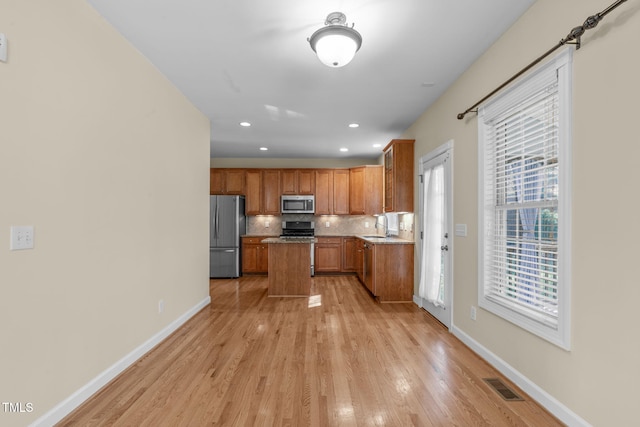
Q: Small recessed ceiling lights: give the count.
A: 5